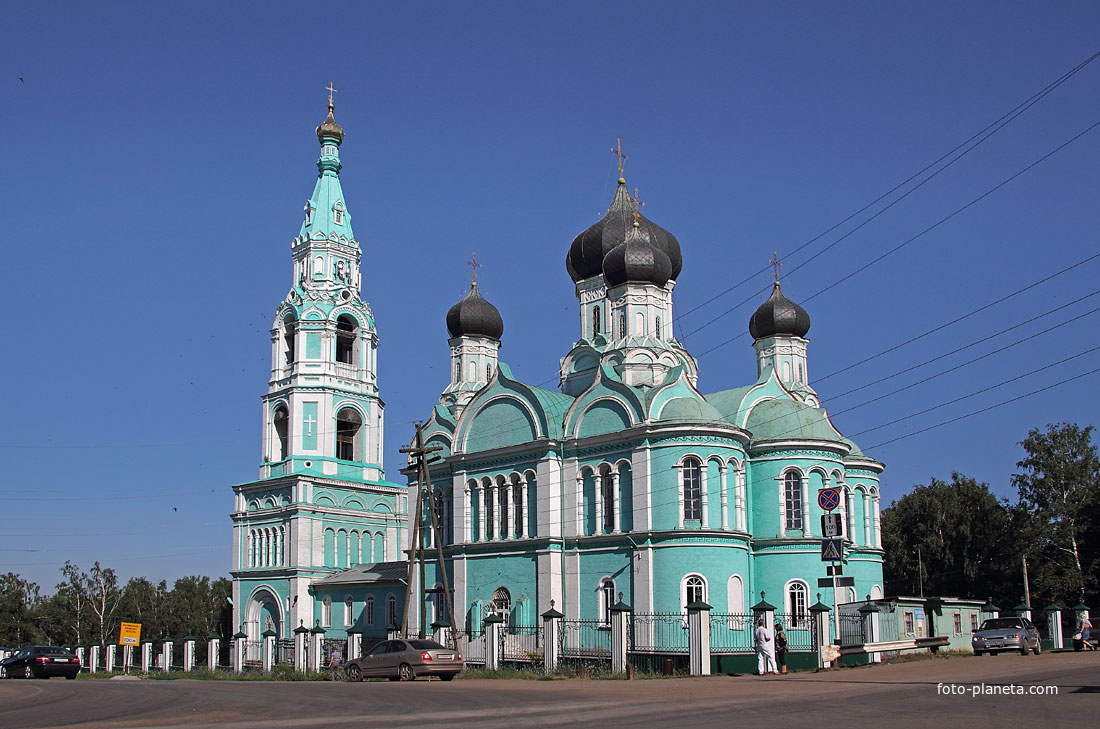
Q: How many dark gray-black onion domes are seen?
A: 4